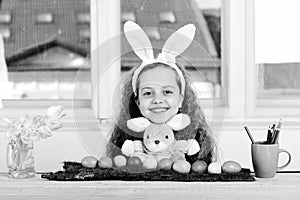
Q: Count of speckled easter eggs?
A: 0